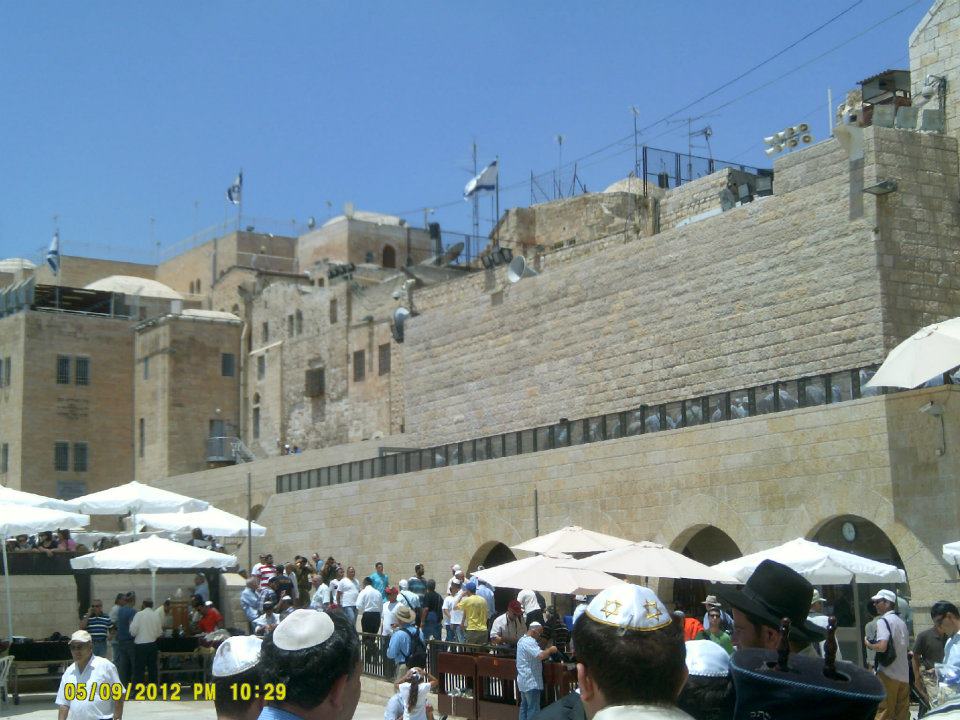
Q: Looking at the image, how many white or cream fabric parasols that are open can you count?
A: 11